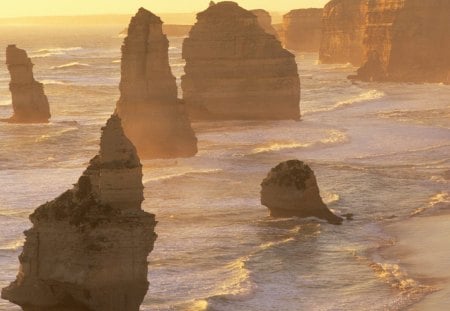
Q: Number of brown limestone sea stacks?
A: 5